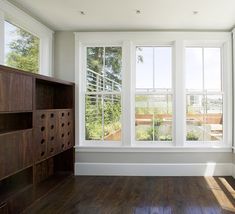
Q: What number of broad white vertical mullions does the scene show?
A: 2